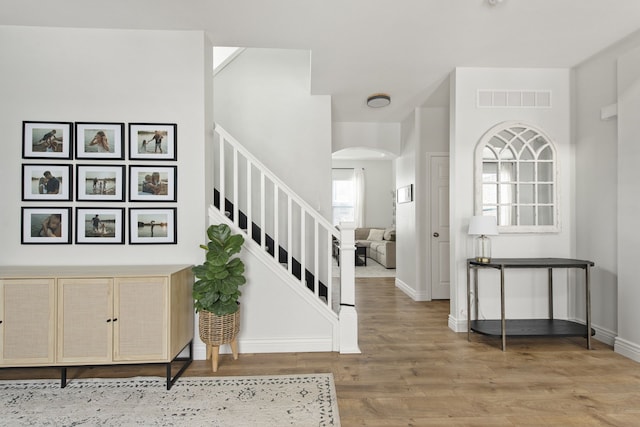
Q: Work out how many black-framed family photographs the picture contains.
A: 9